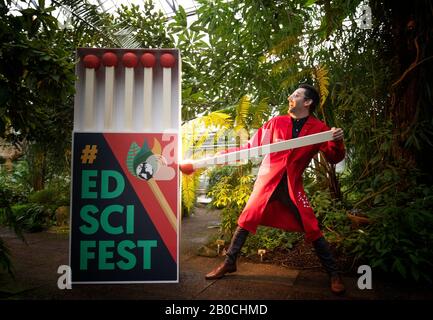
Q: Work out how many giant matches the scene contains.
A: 6